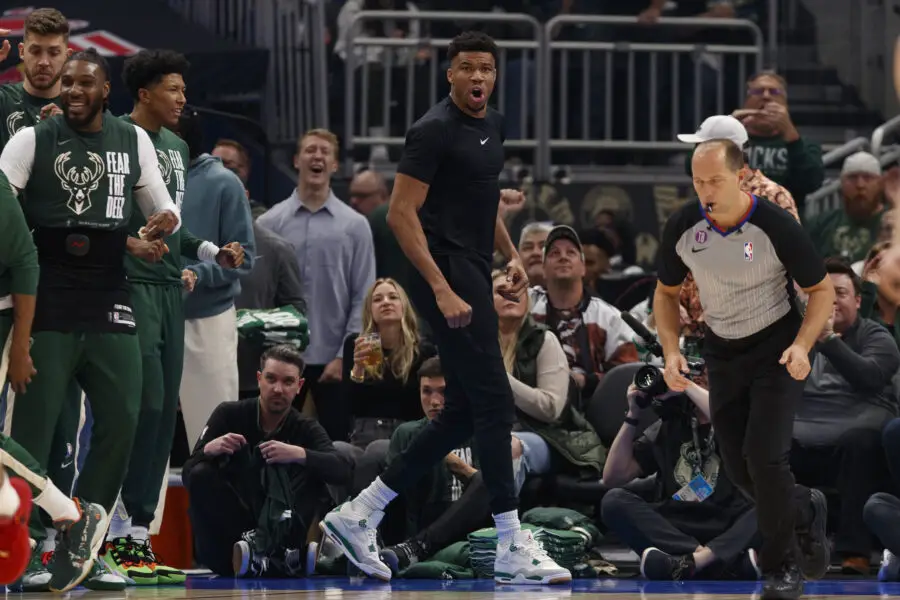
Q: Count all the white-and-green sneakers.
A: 2